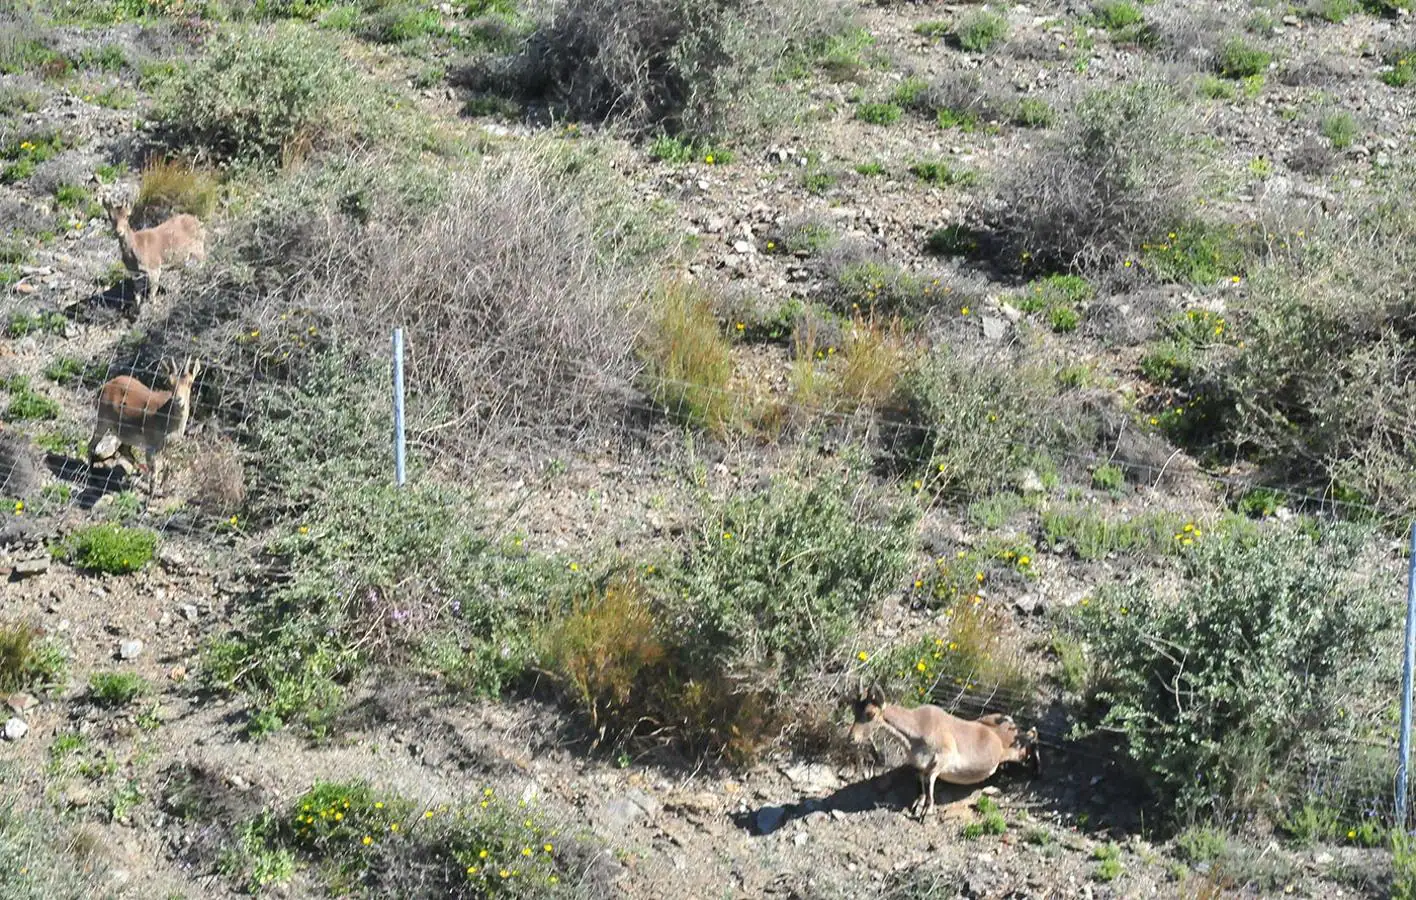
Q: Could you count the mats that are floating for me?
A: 0